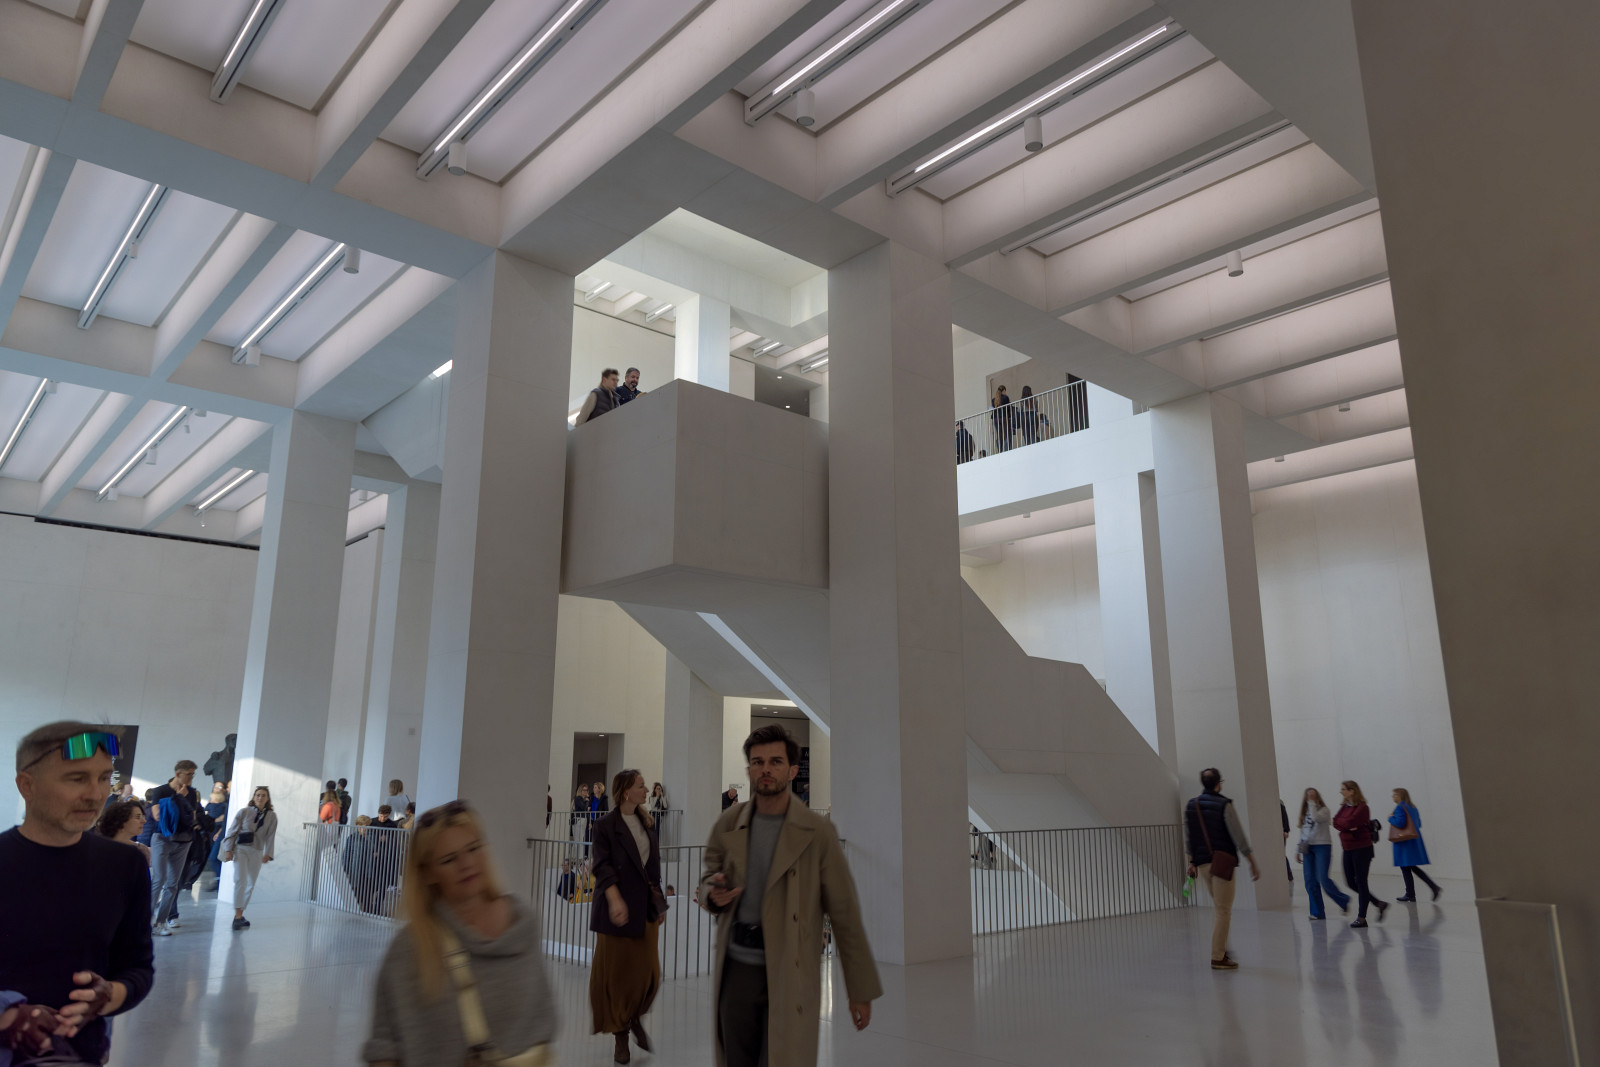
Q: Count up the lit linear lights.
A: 13